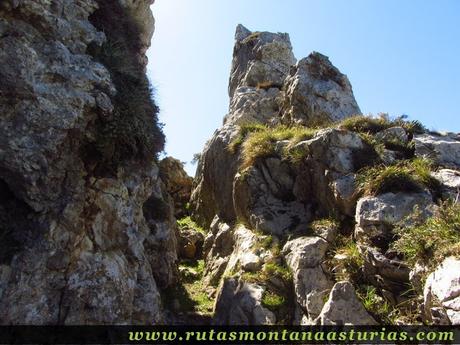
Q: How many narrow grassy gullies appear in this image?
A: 1